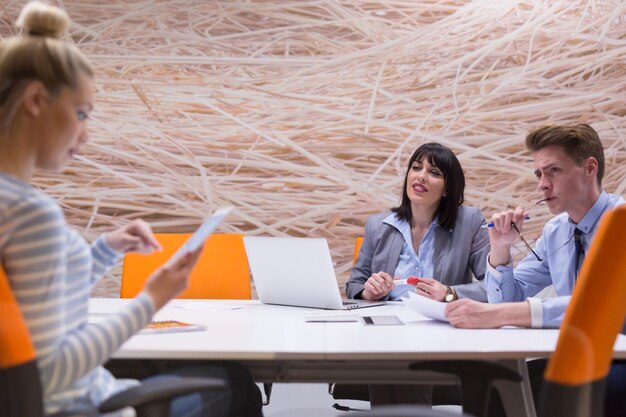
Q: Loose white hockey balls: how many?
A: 0